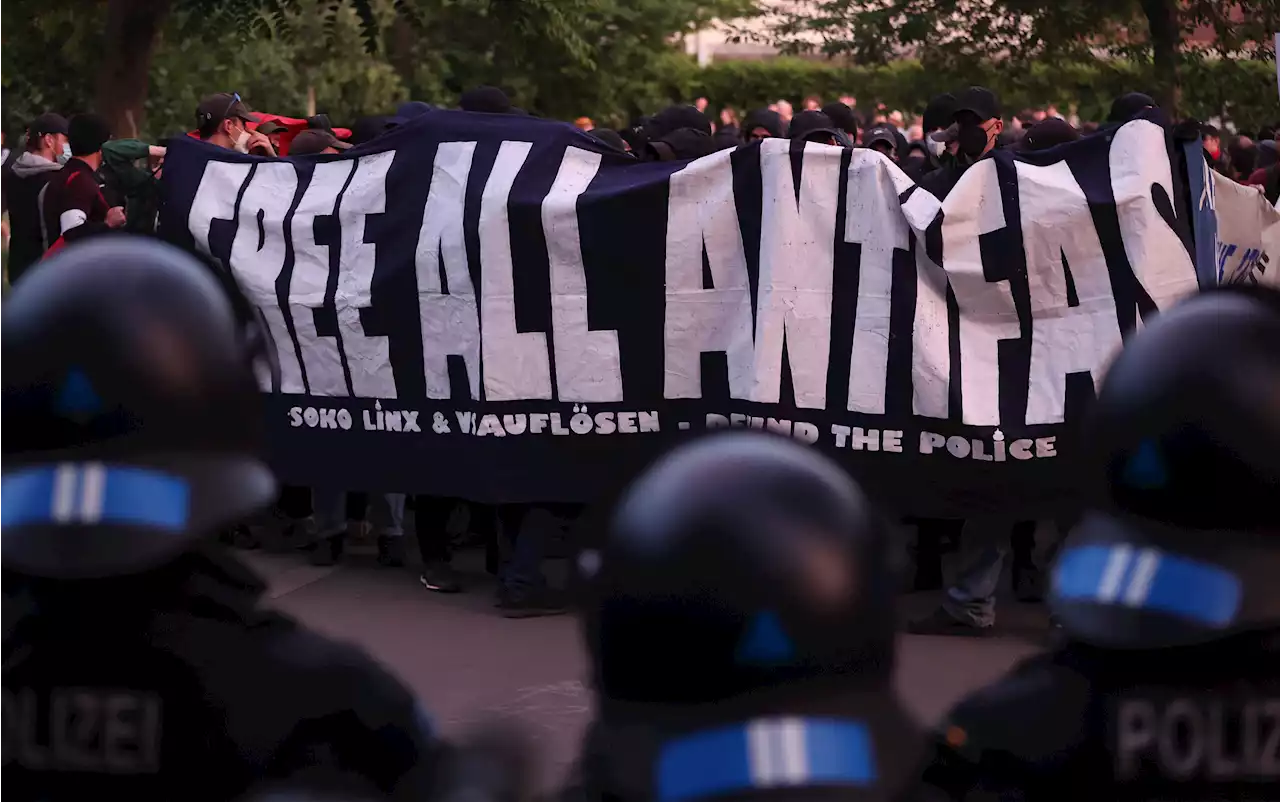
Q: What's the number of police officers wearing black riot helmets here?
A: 3